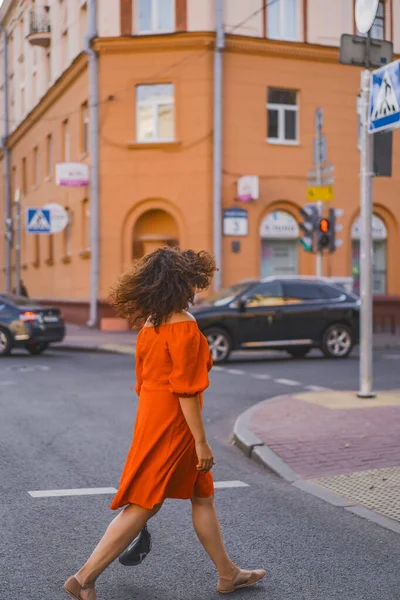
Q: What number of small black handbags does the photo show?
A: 1